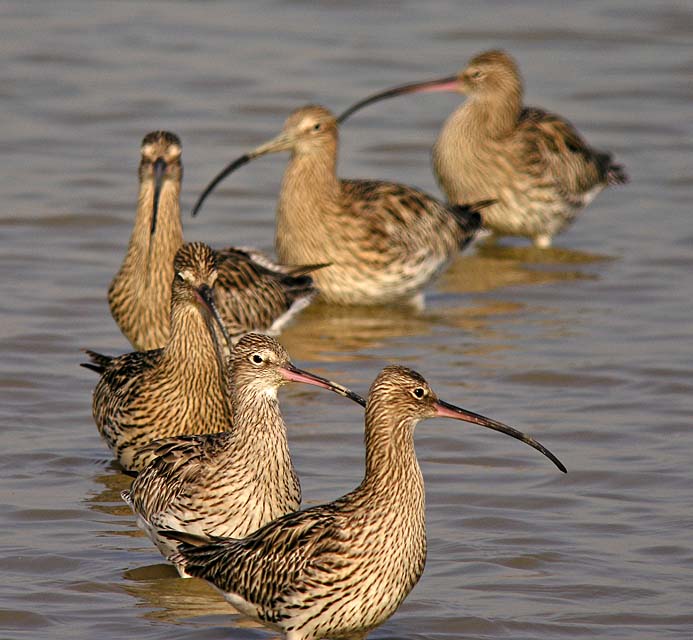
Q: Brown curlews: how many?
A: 6